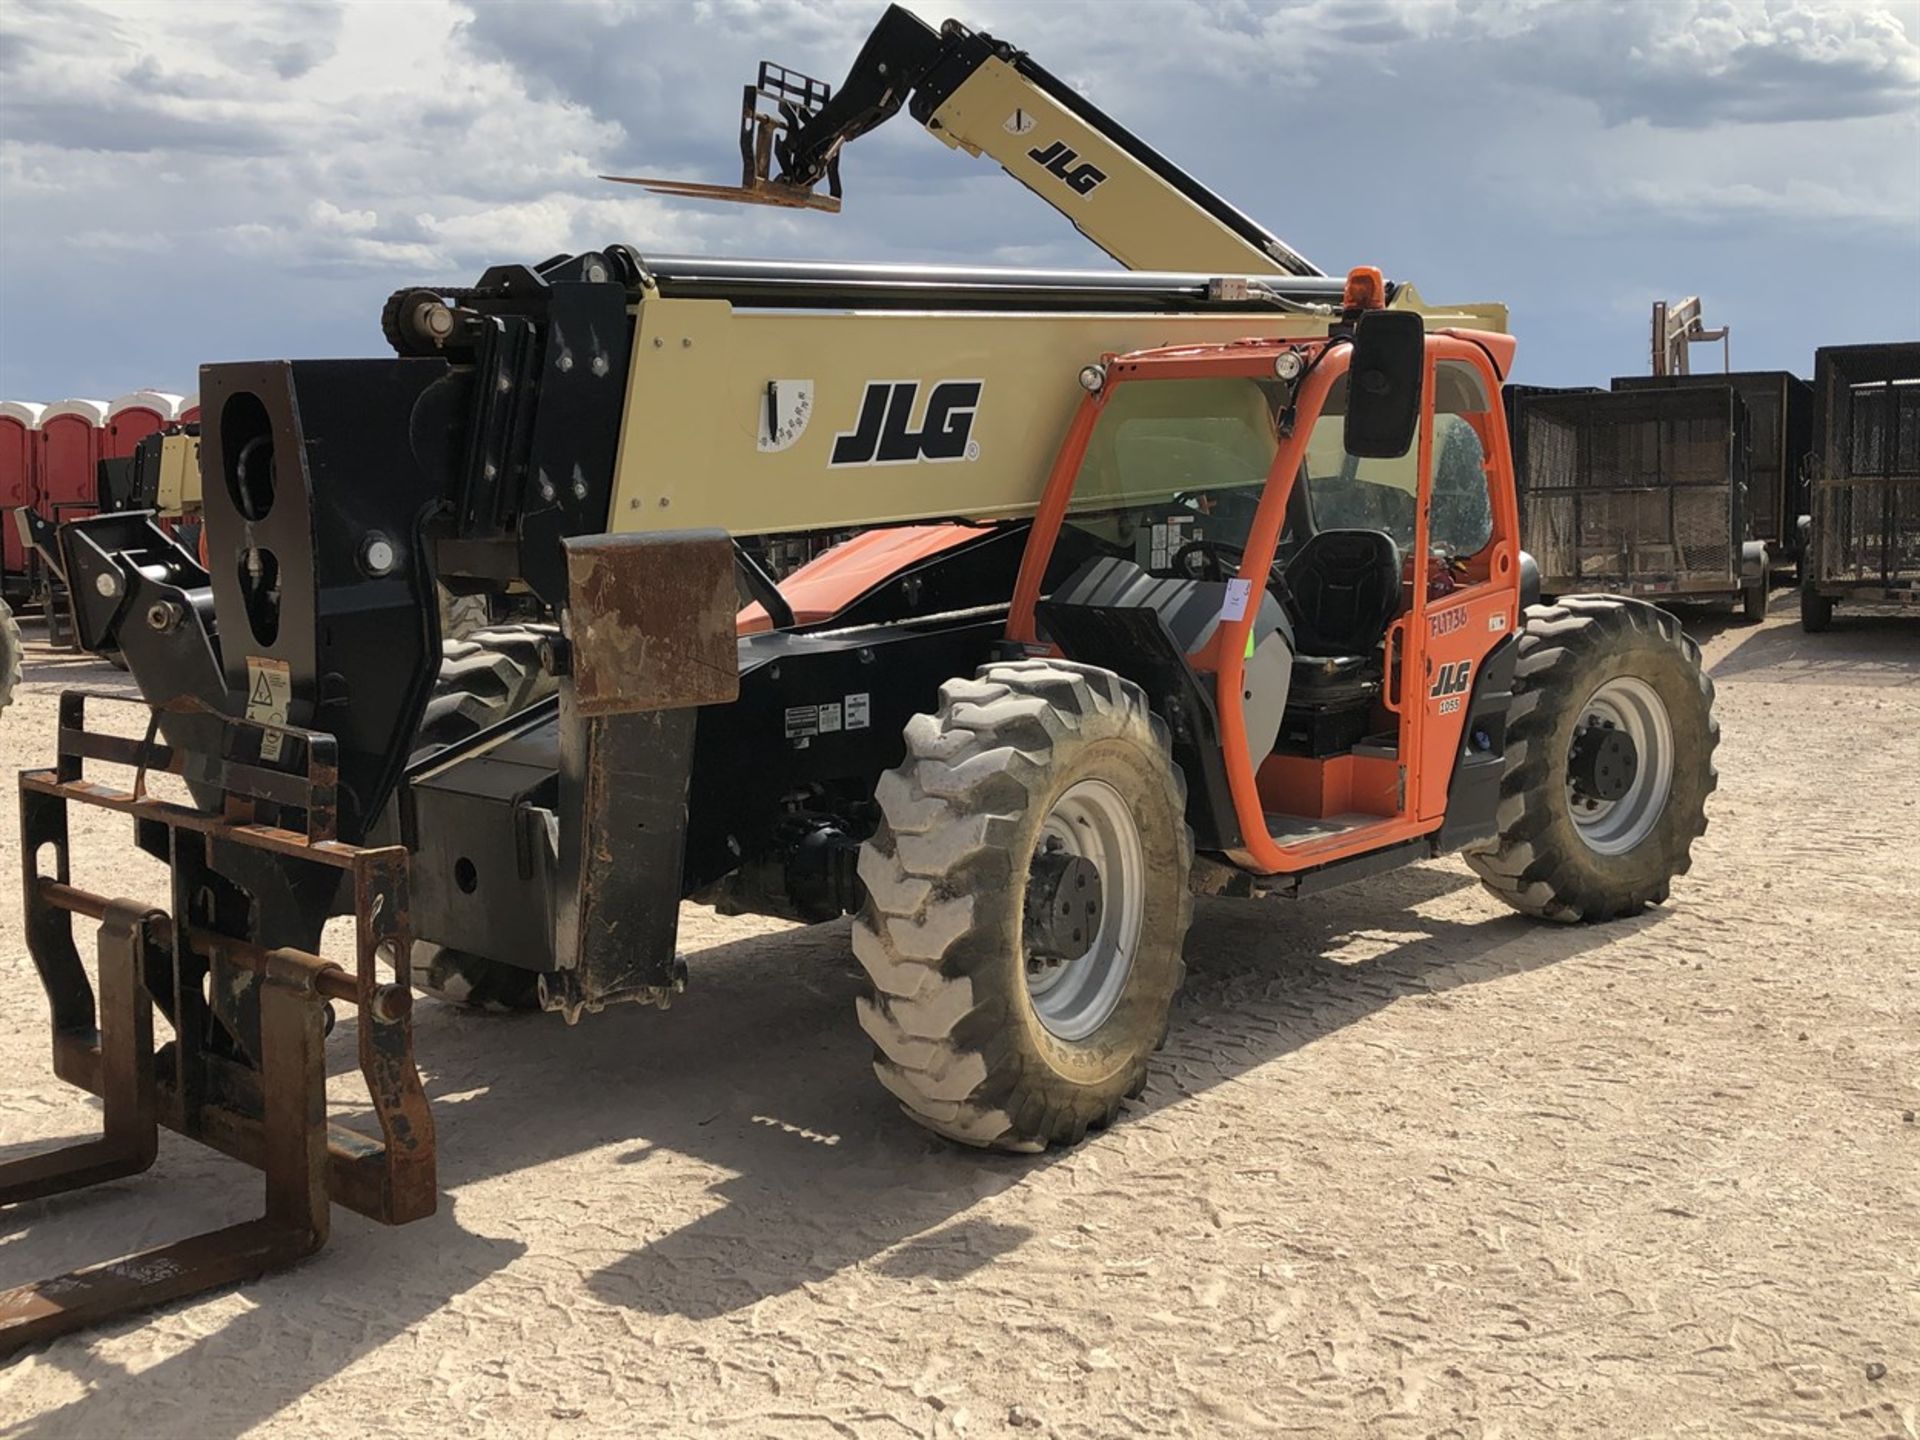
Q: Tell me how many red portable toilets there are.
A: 4